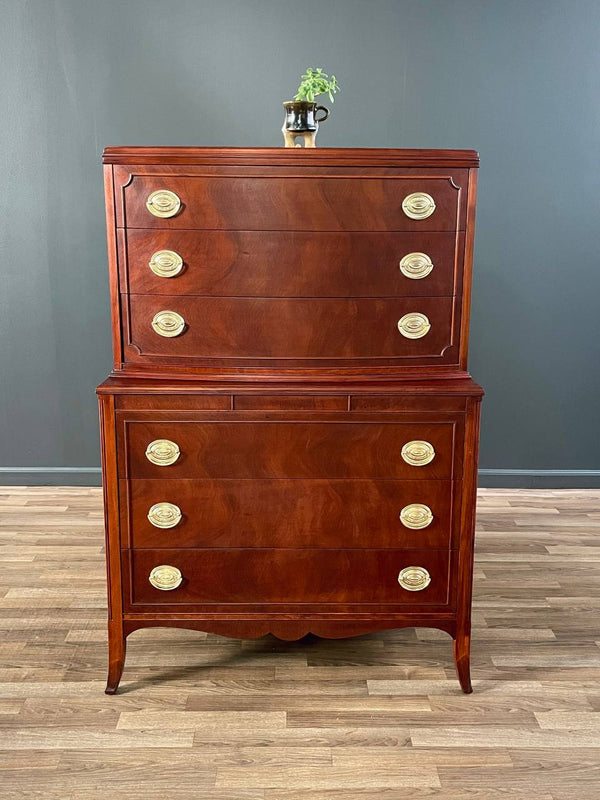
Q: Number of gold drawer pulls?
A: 12